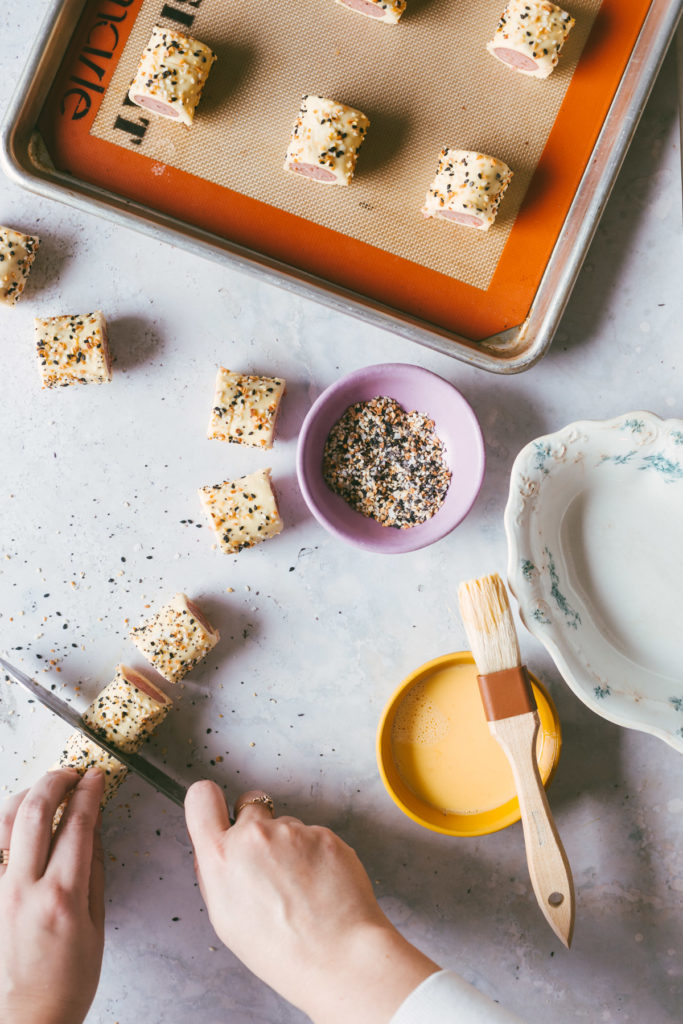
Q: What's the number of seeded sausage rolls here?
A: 12